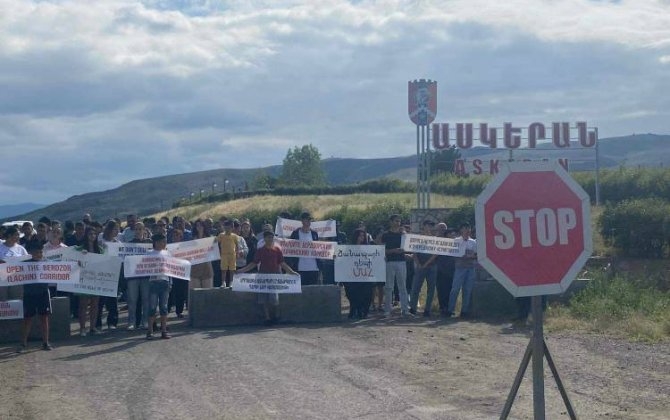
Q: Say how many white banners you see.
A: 12